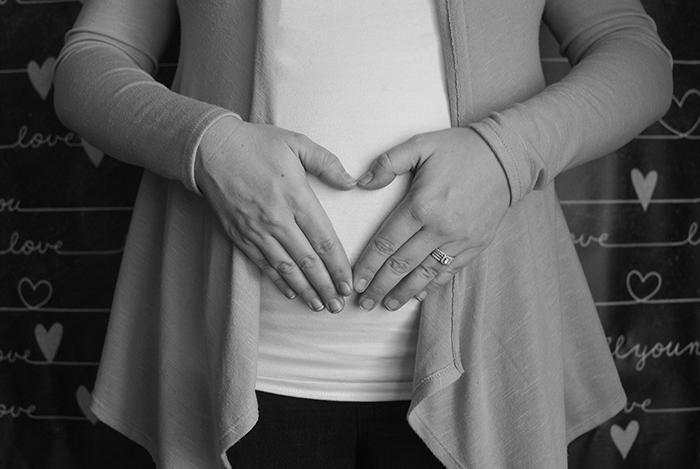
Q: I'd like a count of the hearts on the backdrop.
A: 9